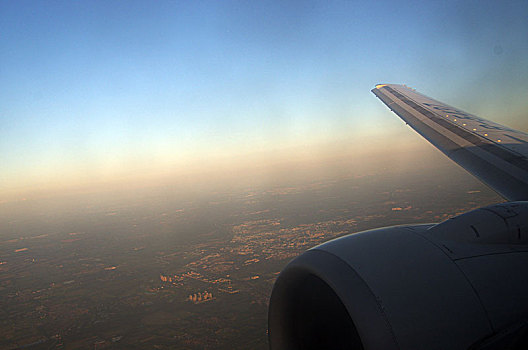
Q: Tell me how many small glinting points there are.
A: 6